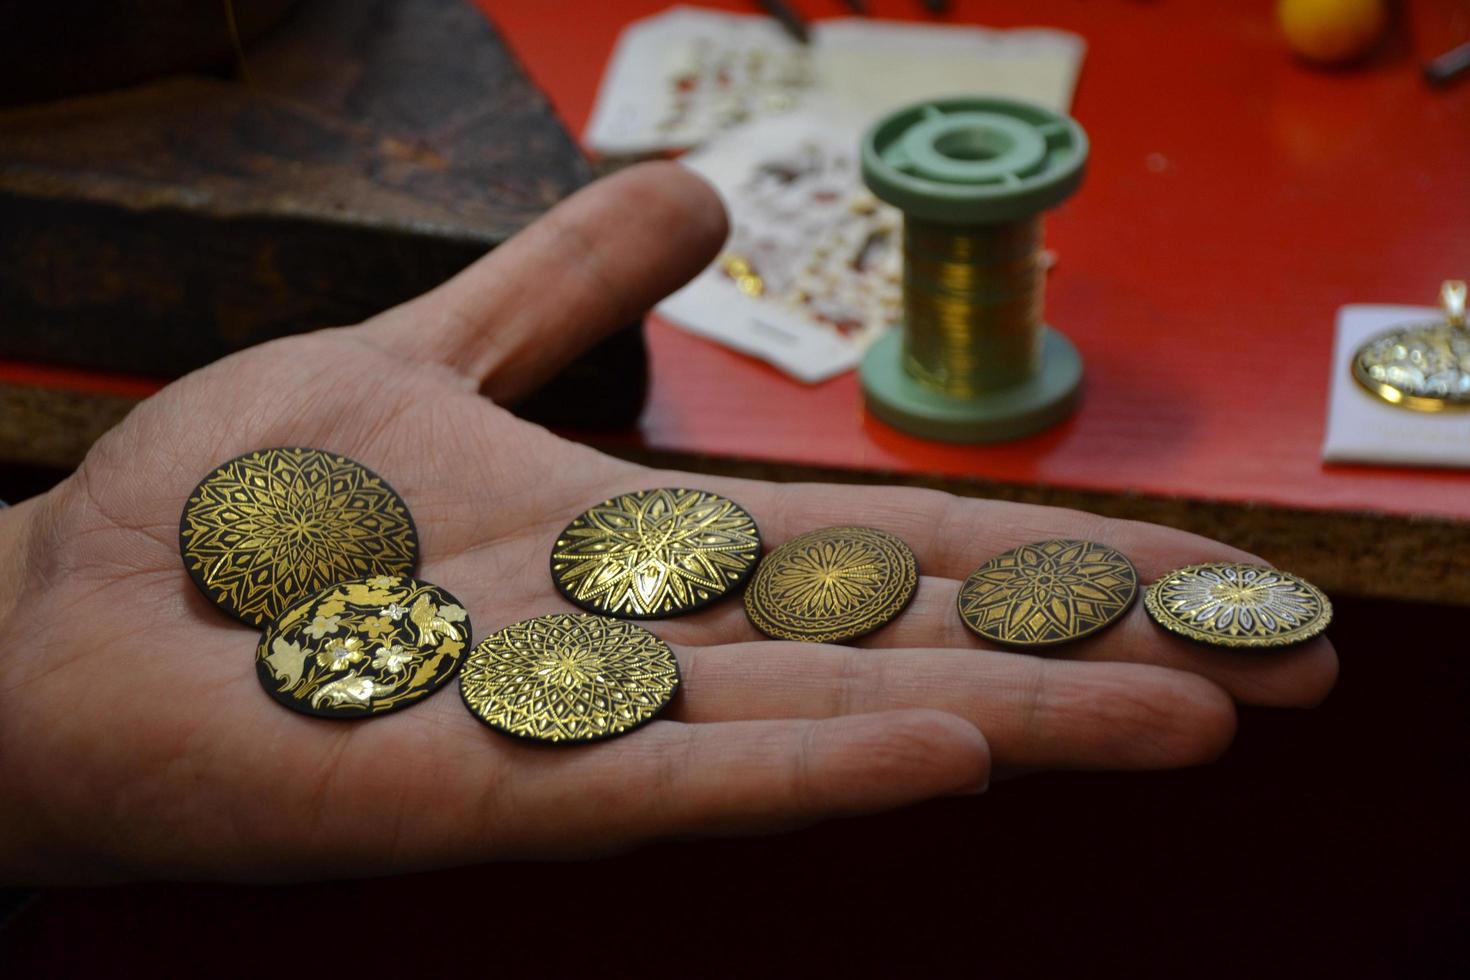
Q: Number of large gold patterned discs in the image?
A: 7